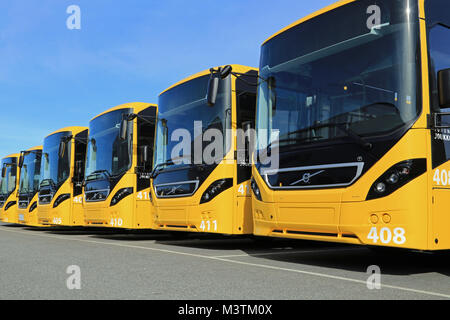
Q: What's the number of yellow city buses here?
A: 6